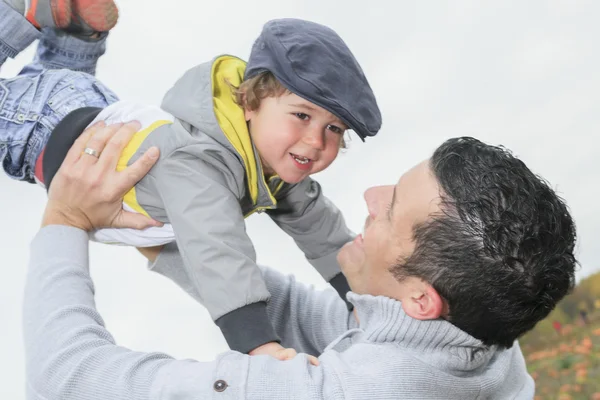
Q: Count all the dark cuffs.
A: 2